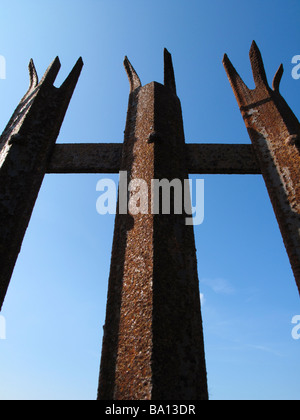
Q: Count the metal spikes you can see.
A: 8